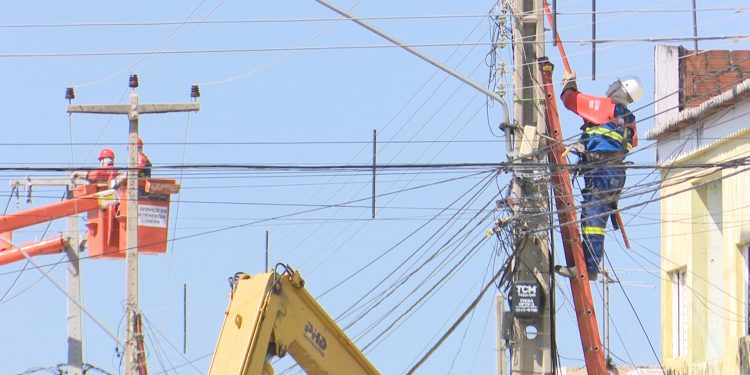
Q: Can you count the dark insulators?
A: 3